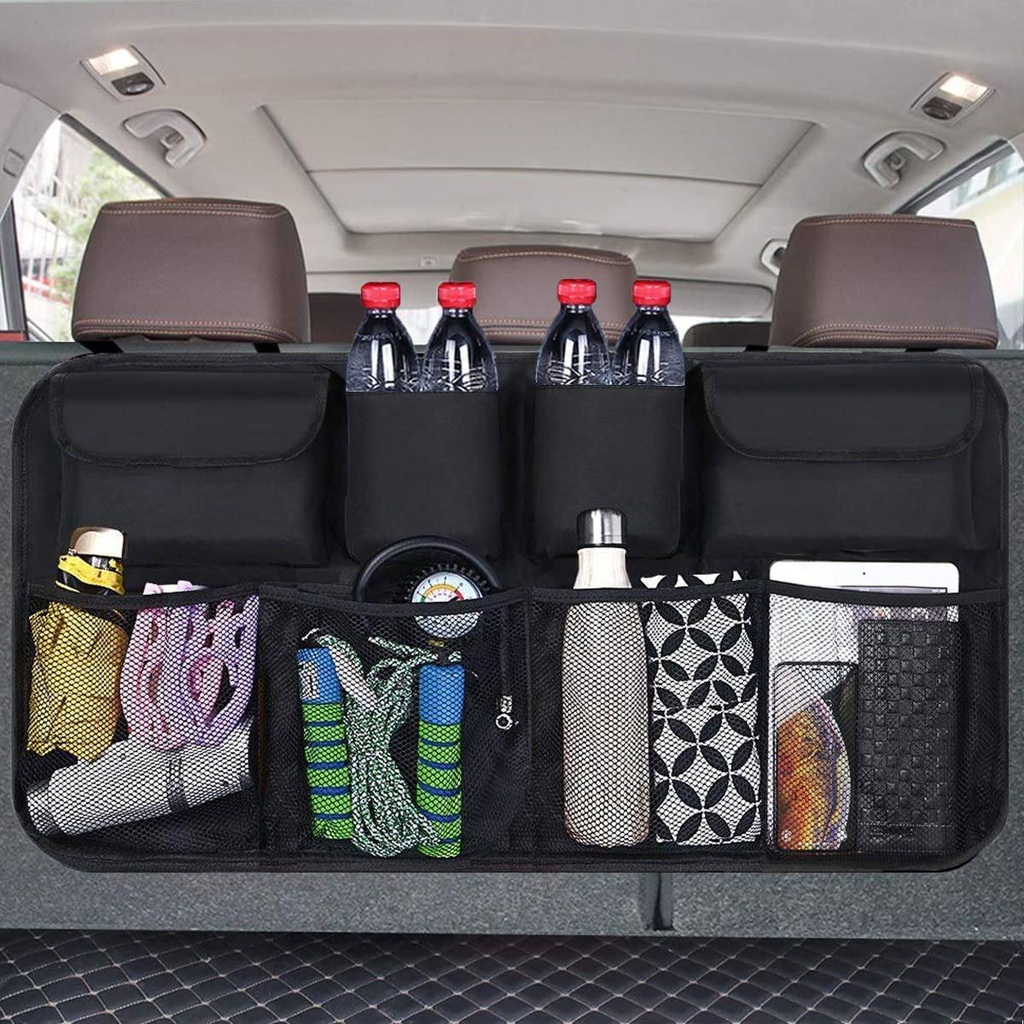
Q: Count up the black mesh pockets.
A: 4